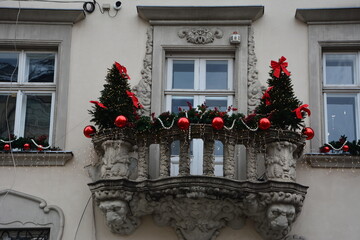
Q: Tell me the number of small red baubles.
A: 5